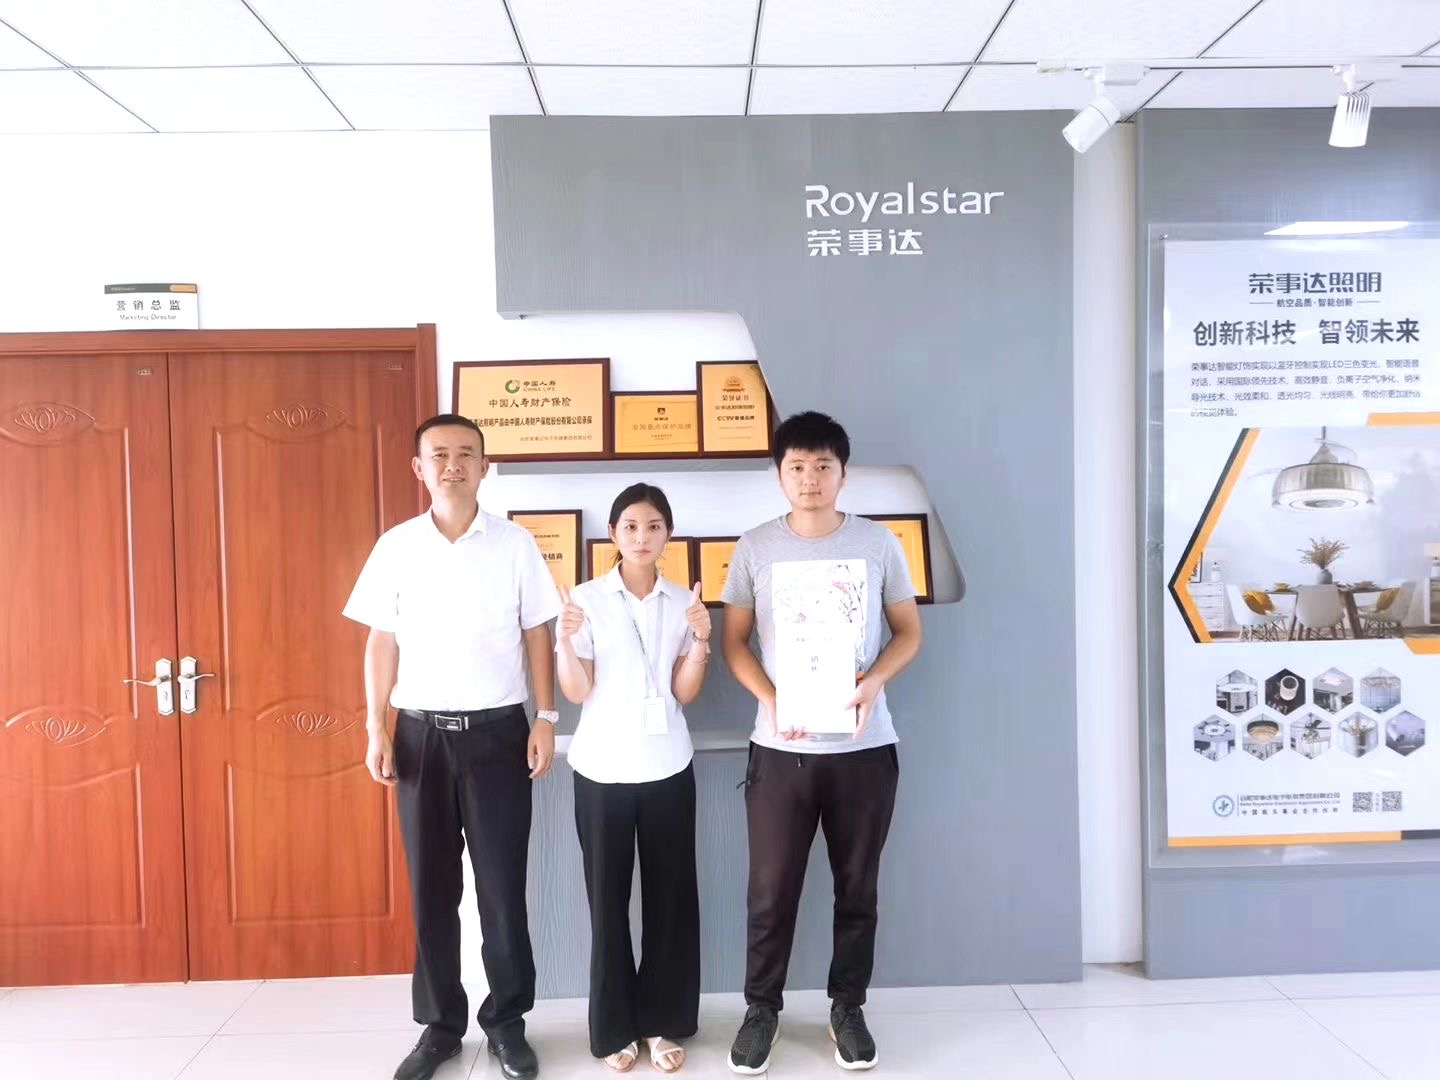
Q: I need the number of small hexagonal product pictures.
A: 9